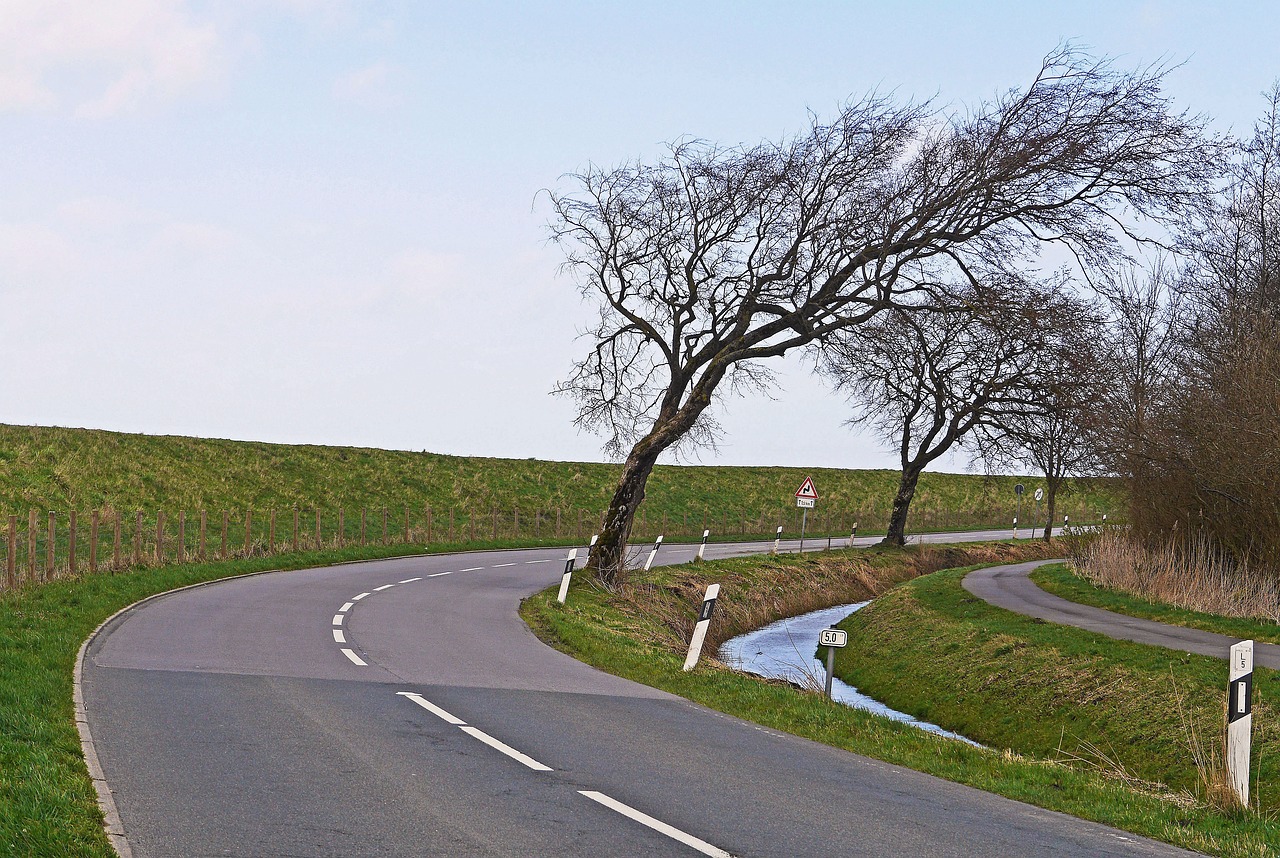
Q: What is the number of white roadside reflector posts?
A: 11